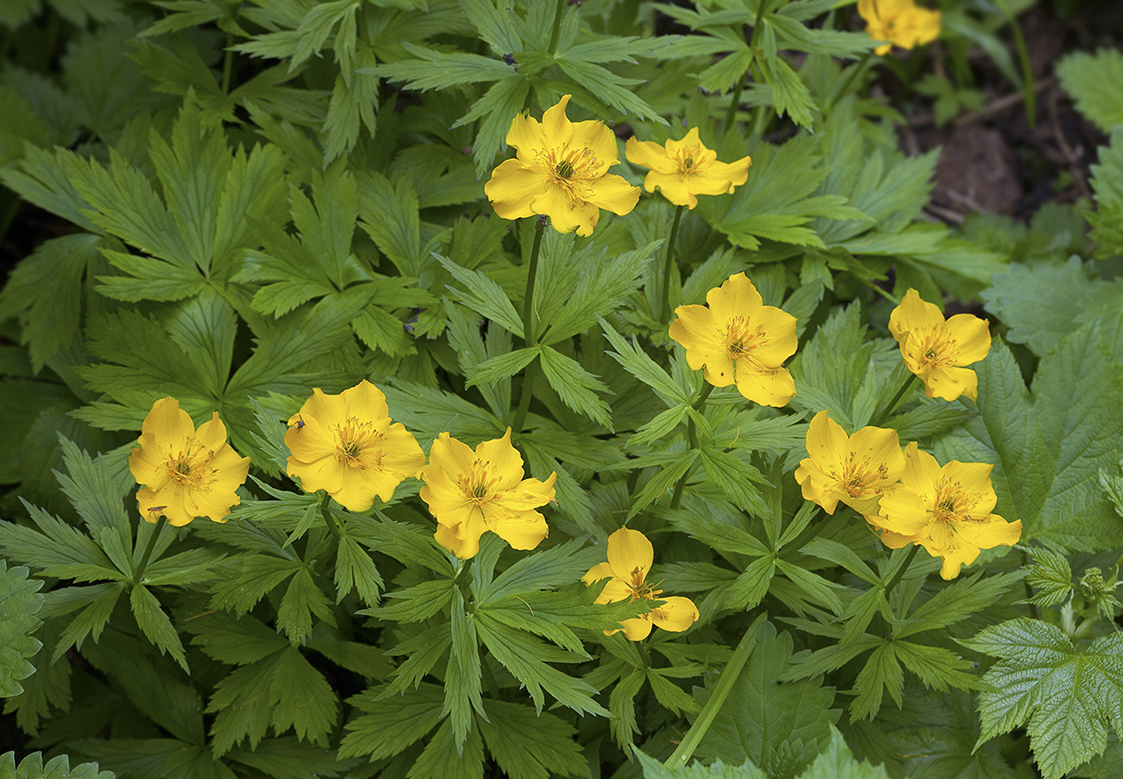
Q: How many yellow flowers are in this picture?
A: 11